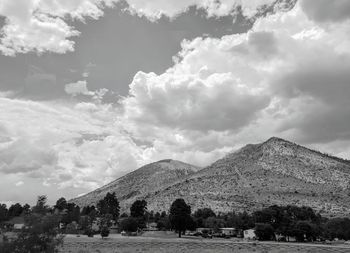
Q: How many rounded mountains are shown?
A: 2